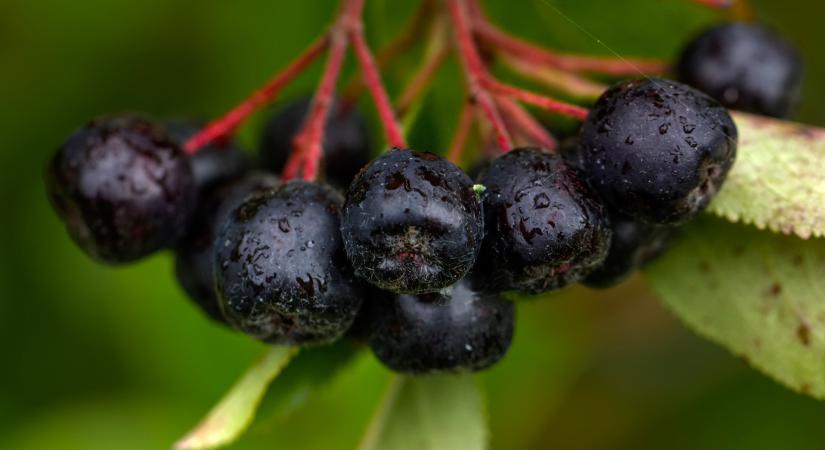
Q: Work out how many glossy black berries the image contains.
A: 11